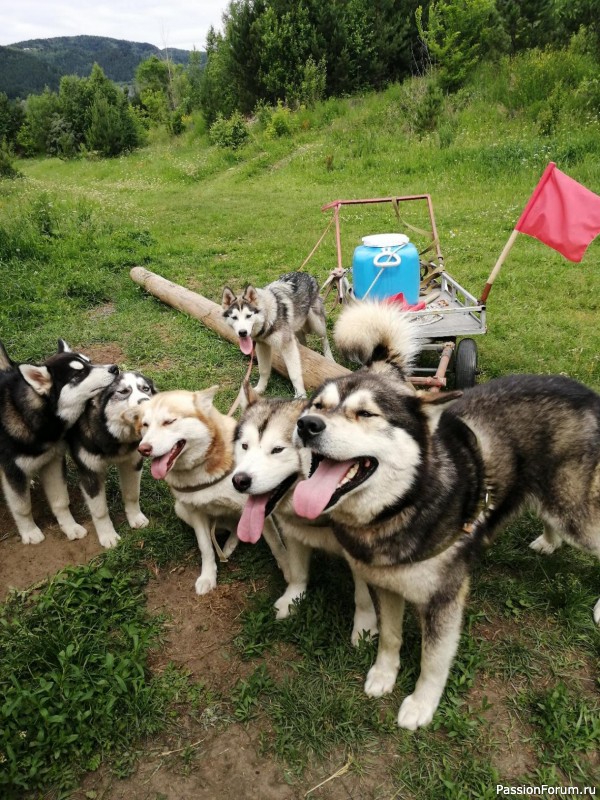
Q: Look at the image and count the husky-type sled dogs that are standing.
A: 6